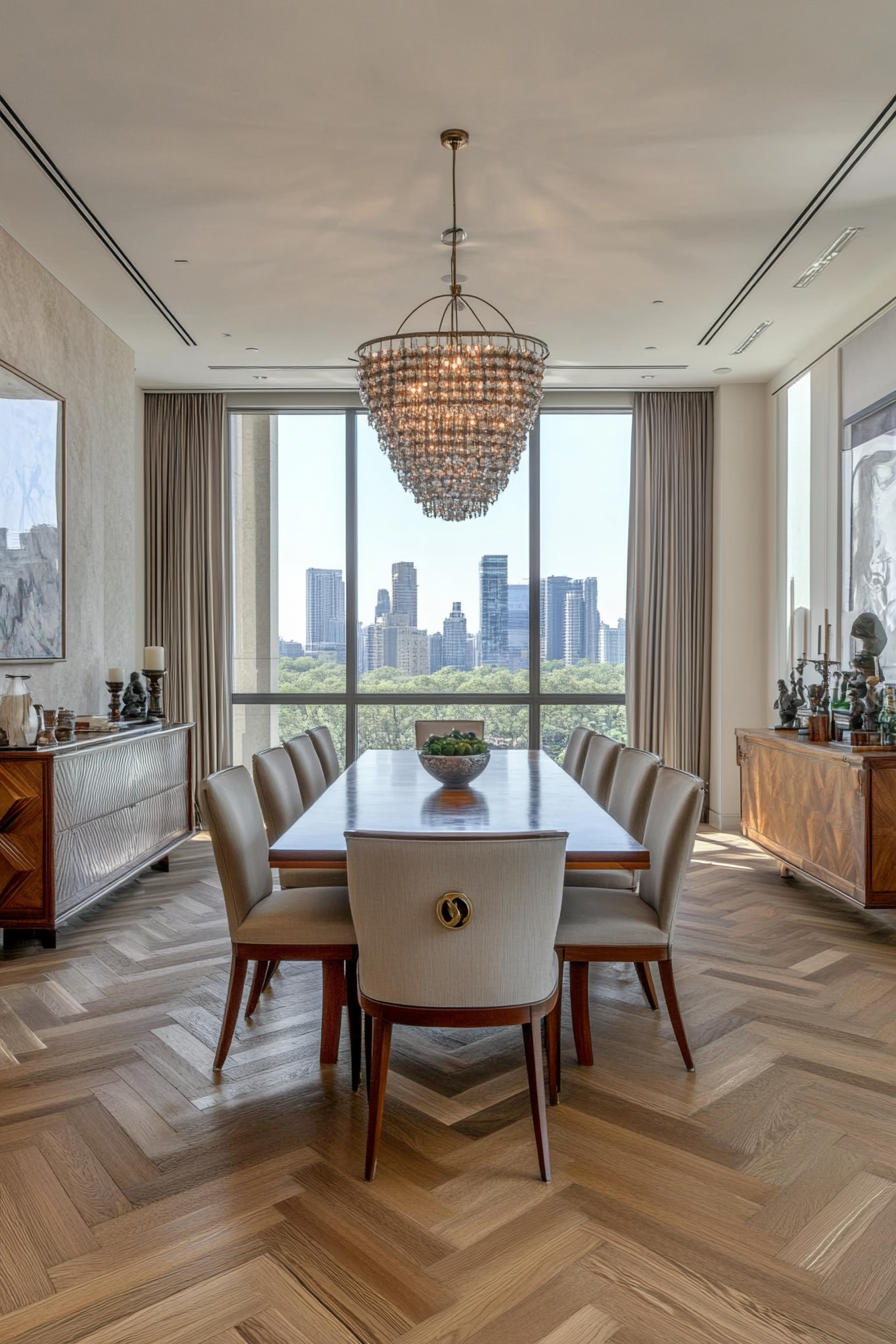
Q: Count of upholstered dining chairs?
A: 10